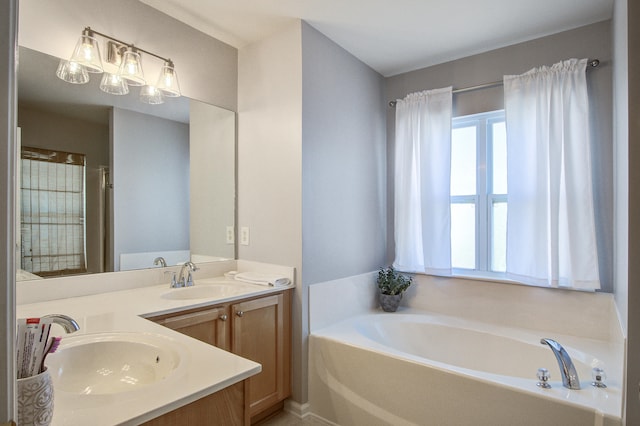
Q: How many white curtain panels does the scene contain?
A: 2